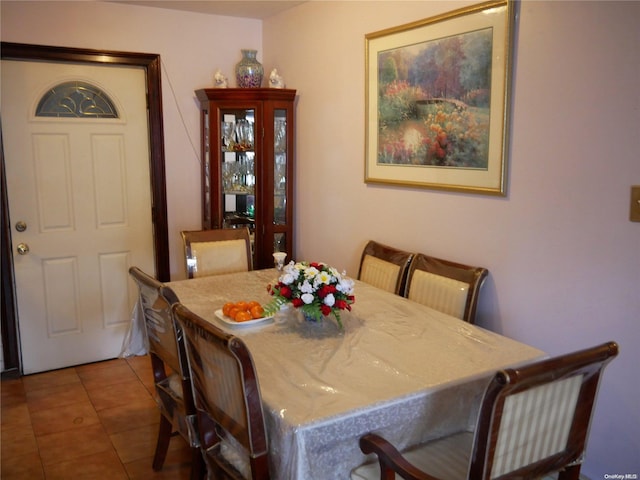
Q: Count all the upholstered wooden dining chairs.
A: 6